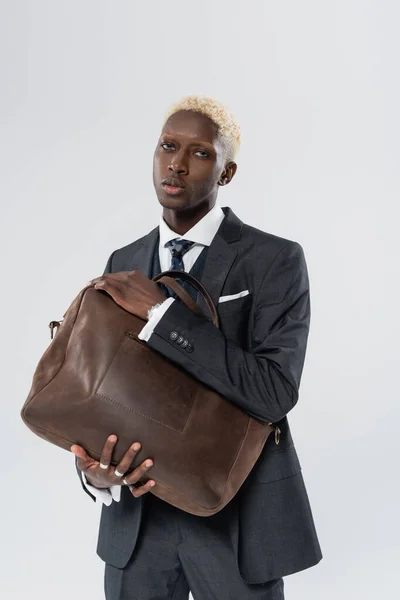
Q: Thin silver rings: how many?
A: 3